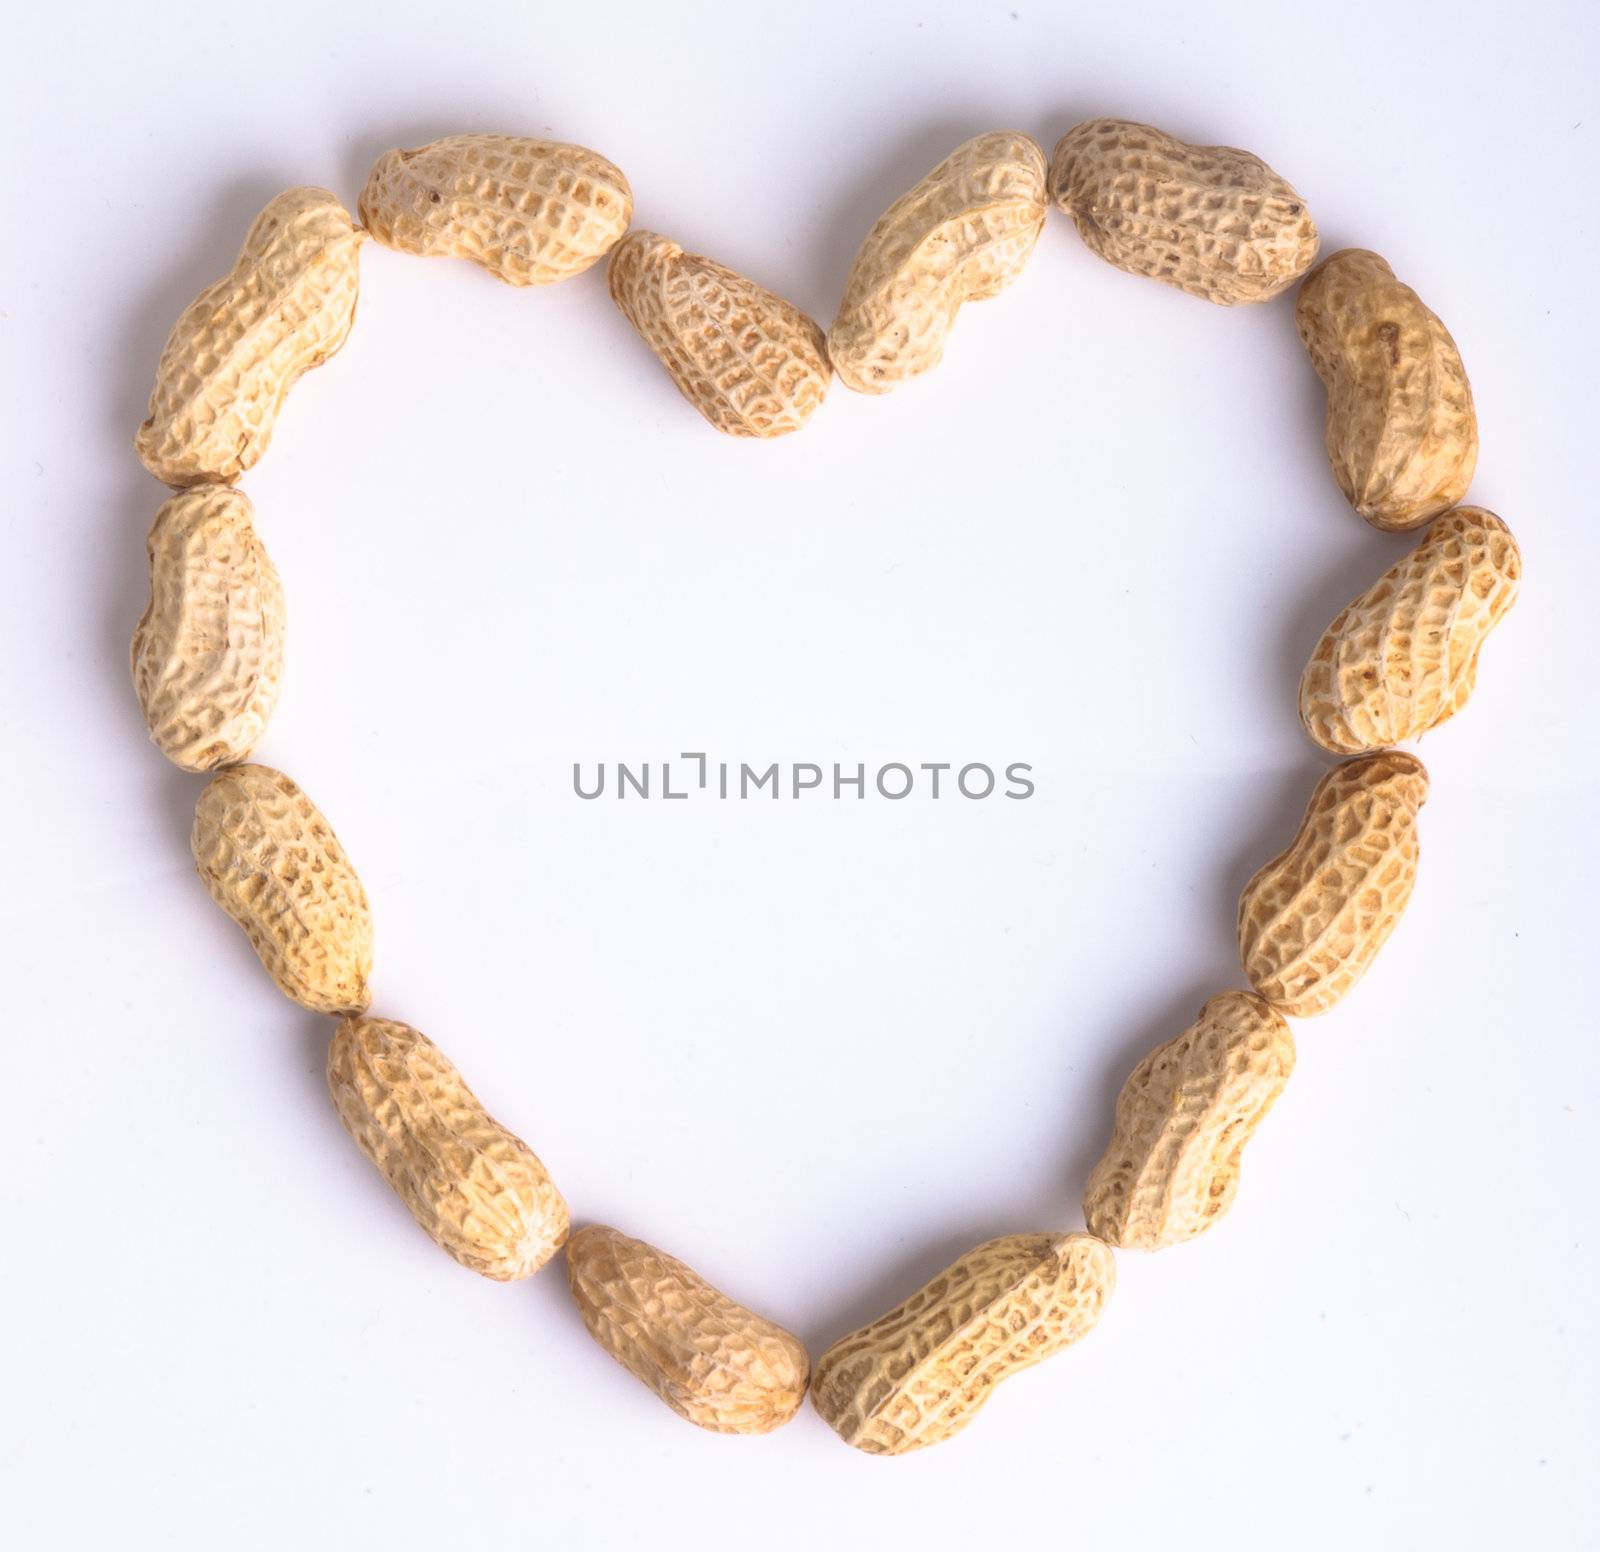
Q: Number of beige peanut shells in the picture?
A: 14